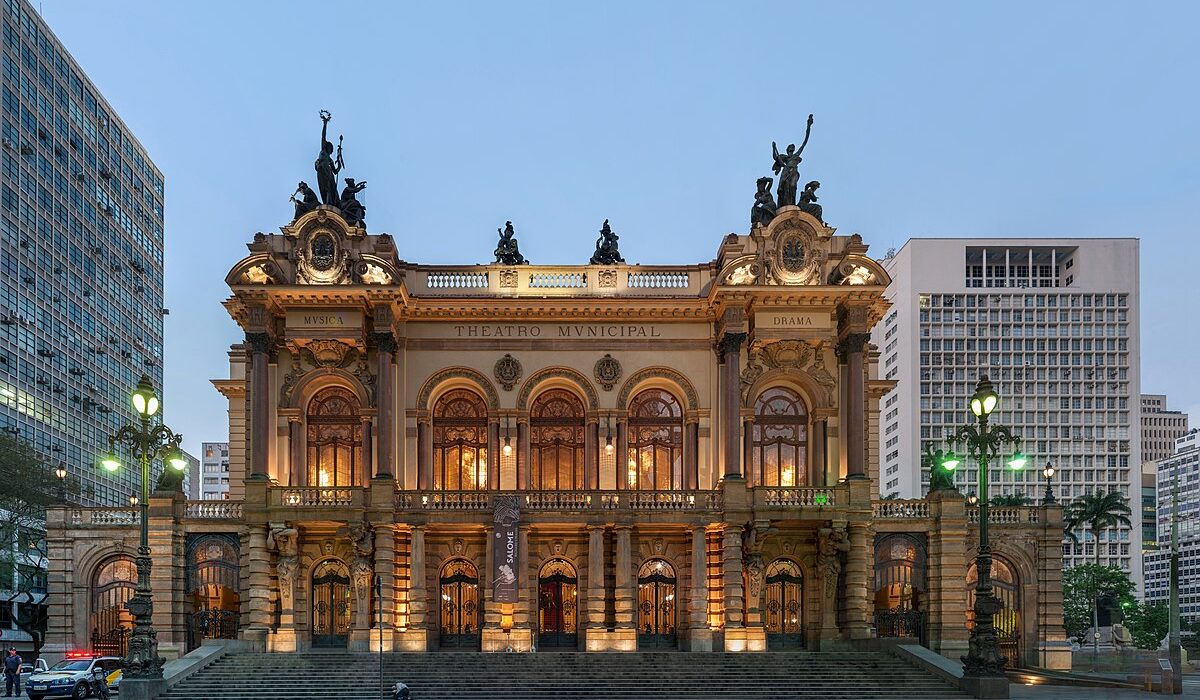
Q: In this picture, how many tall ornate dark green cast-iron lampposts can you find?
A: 2